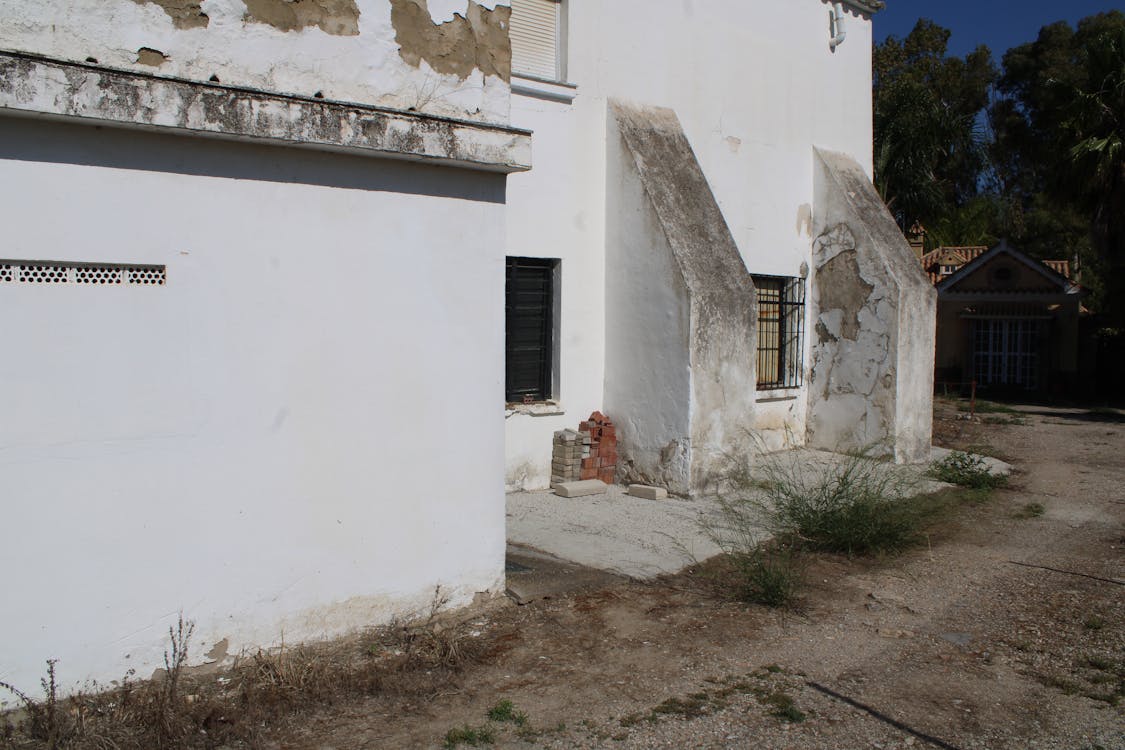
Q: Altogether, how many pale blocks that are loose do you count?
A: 2